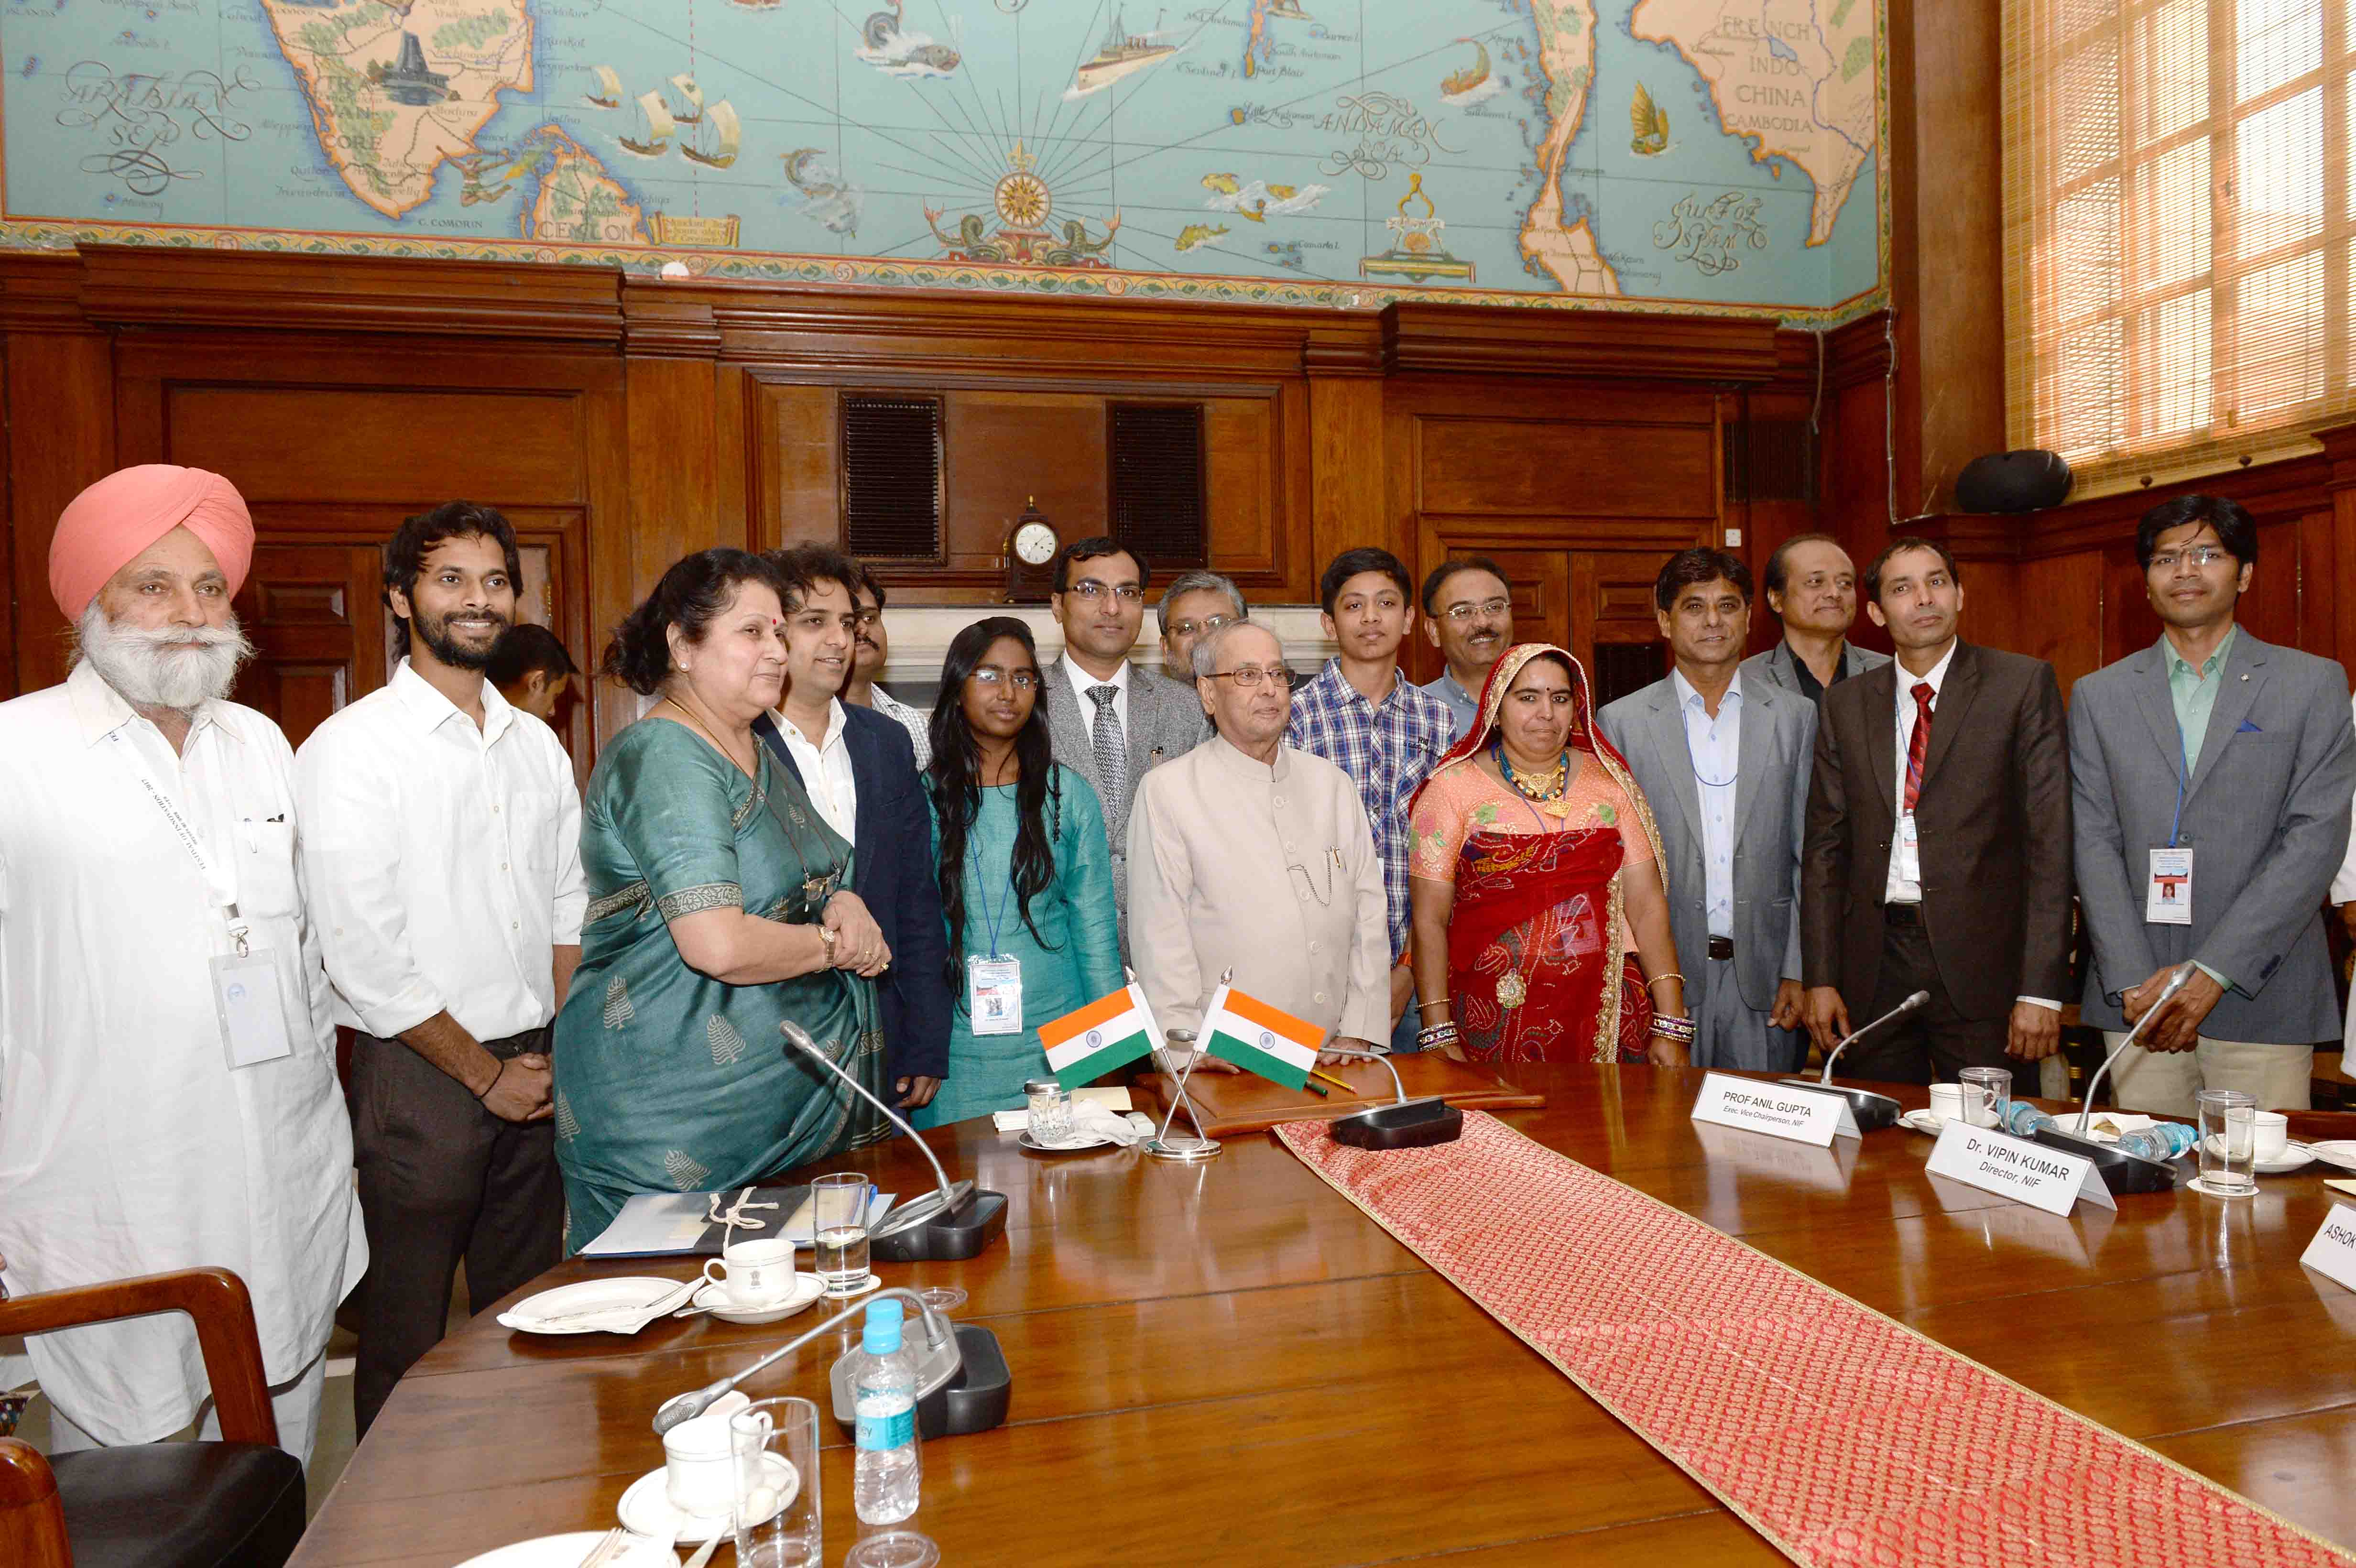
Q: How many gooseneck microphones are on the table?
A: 5